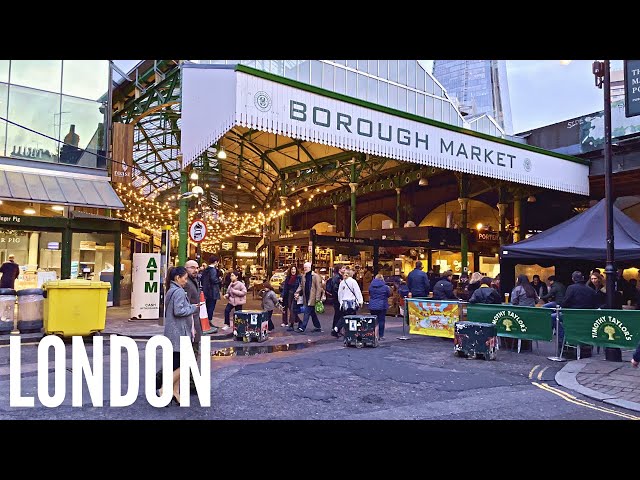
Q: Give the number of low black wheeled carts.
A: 3